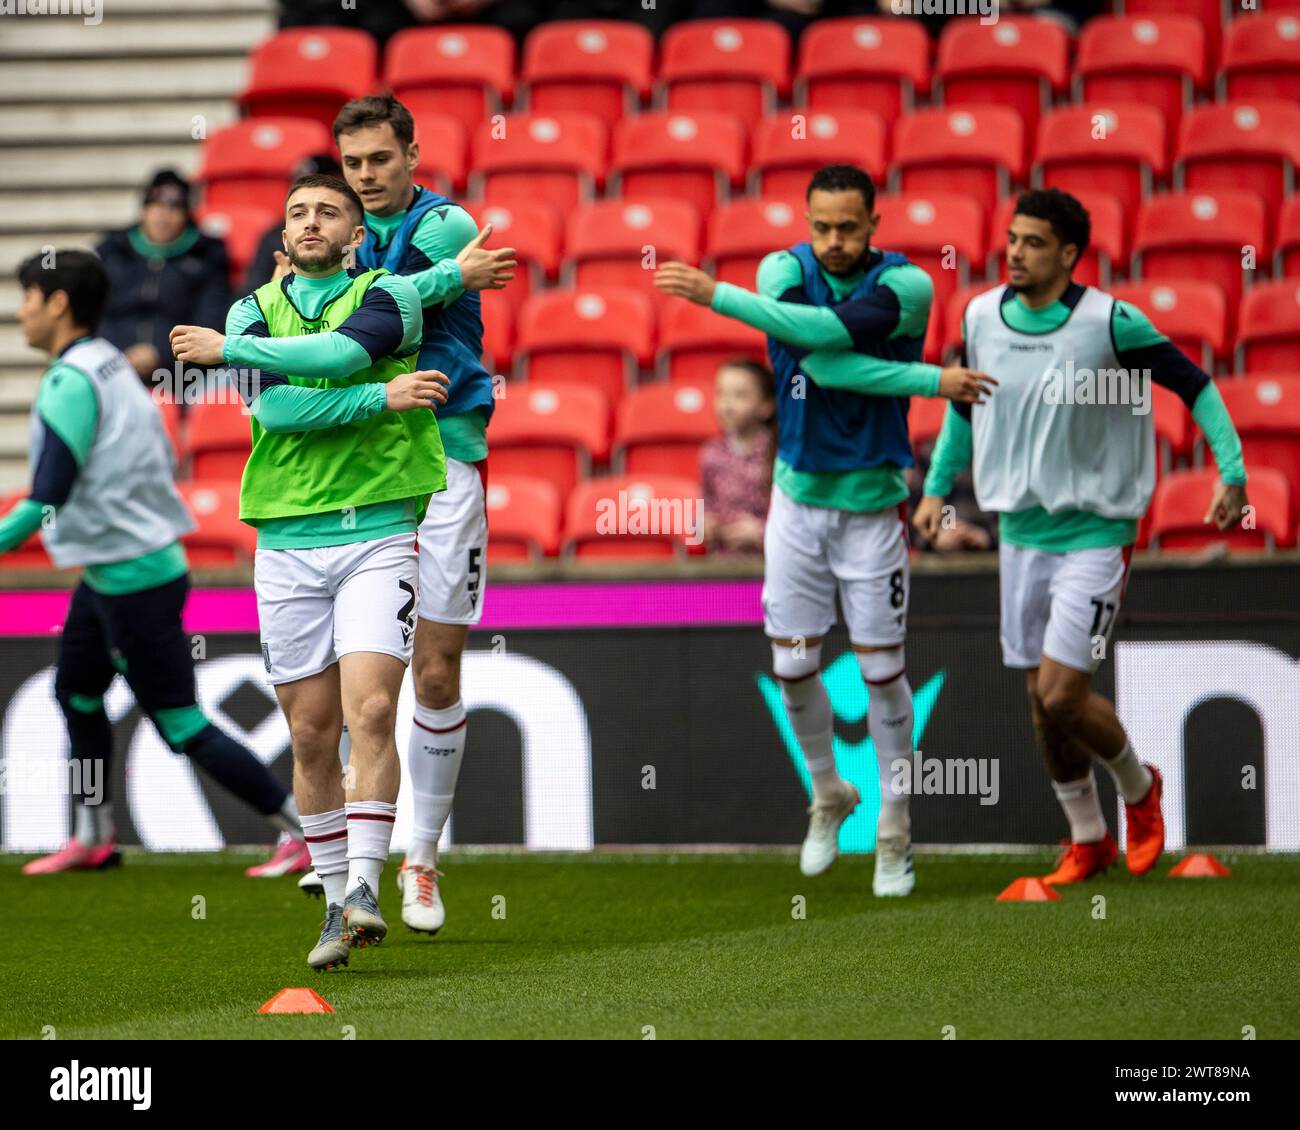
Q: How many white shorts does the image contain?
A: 4